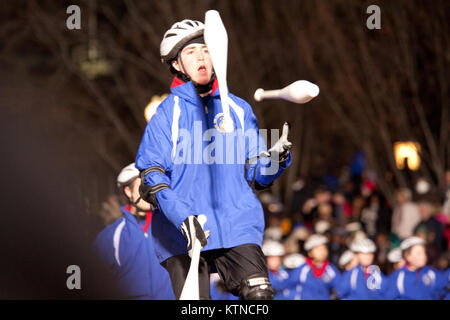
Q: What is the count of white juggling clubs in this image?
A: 3